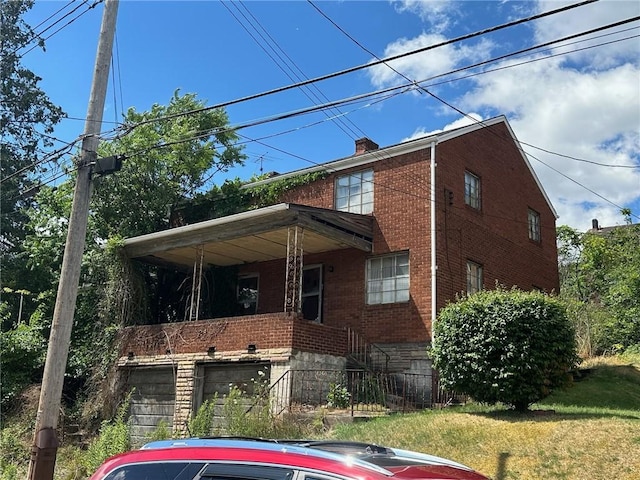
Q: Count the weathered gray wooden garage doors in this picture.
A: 2